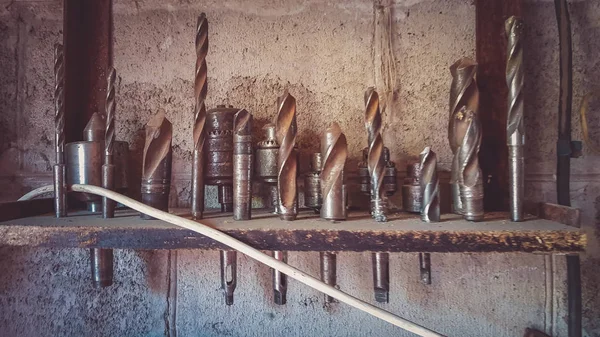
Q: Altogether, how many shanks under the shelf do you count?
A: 6